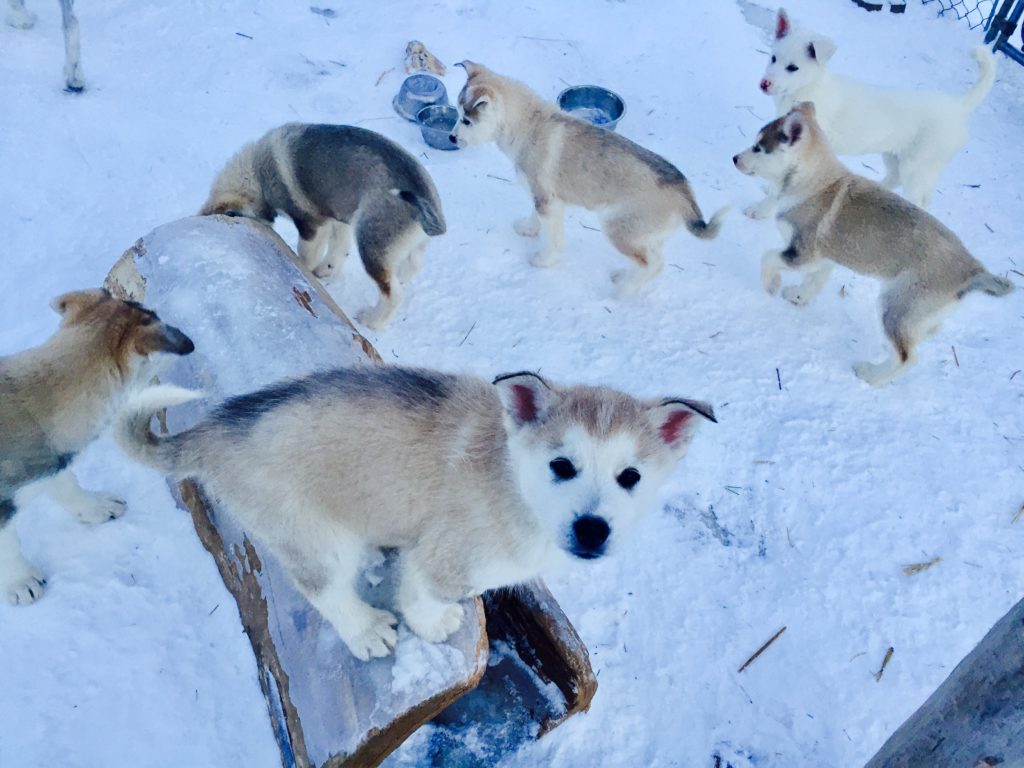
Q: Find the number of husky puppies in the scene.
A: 6